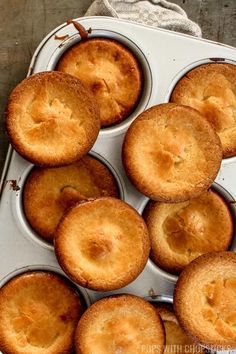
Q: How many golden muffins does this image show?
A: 11